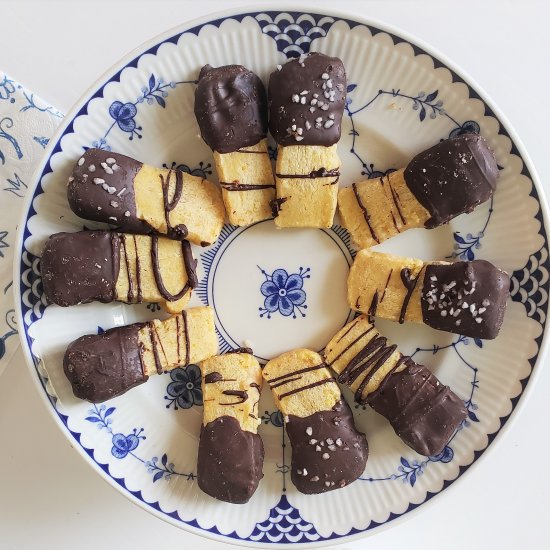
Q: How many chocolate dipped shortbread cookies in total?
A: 10